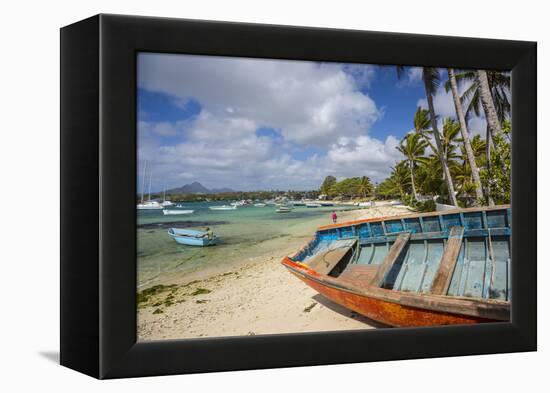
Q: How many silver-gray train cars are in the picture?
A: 0